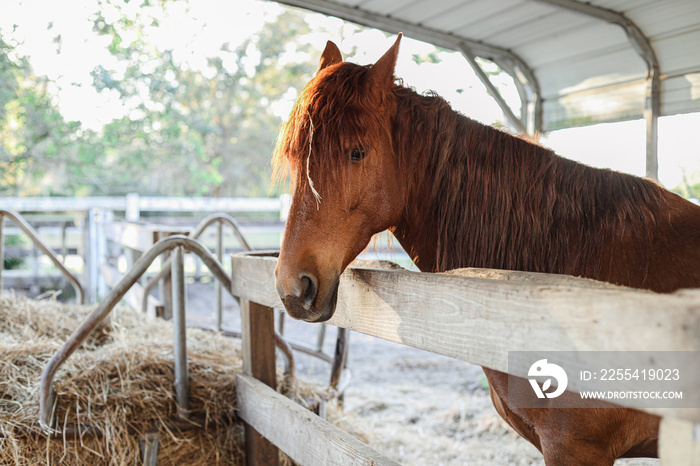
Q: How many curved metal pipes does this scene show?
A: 3